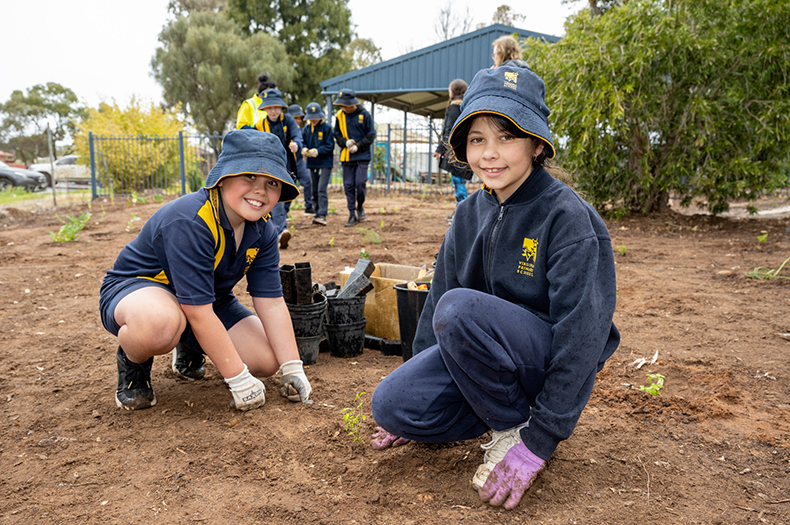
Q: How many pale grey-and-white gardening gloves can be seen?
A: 2